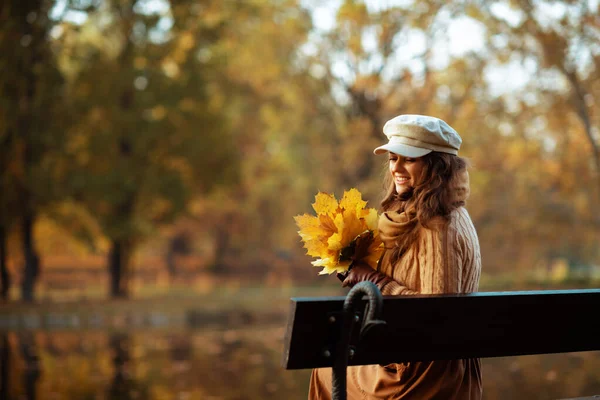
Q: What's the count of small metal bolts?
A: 4